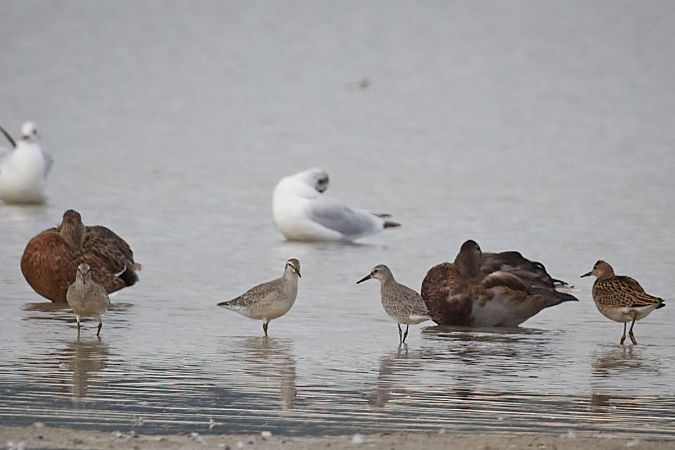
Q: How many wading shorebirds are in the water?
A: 4